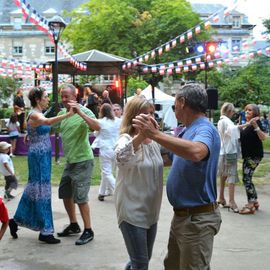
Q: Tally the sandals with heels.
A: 4